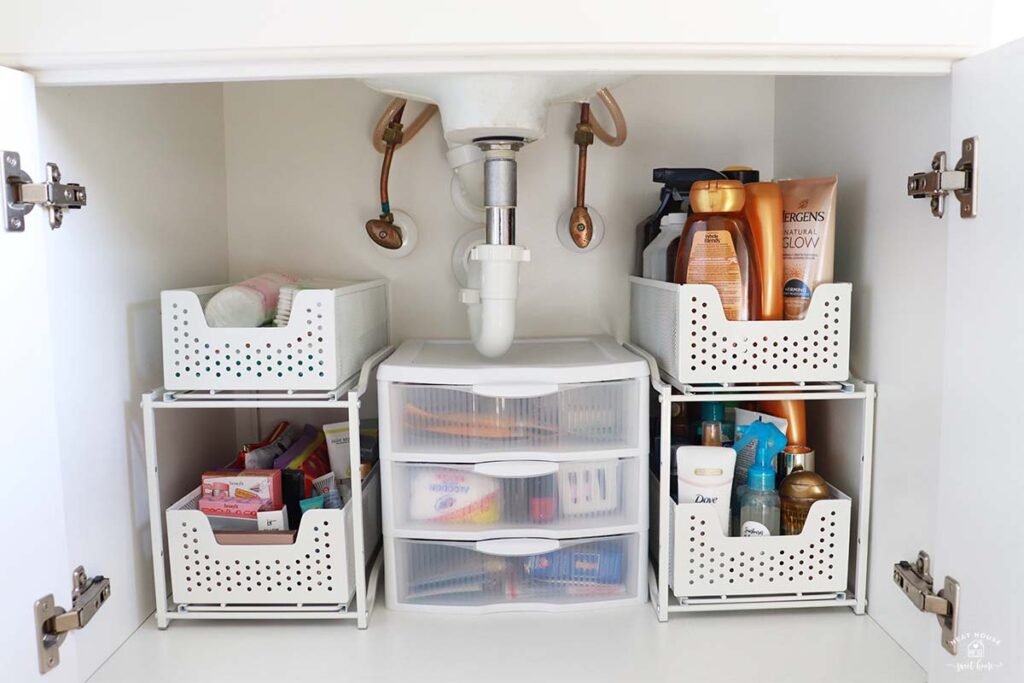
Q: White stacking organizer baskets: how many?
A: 4